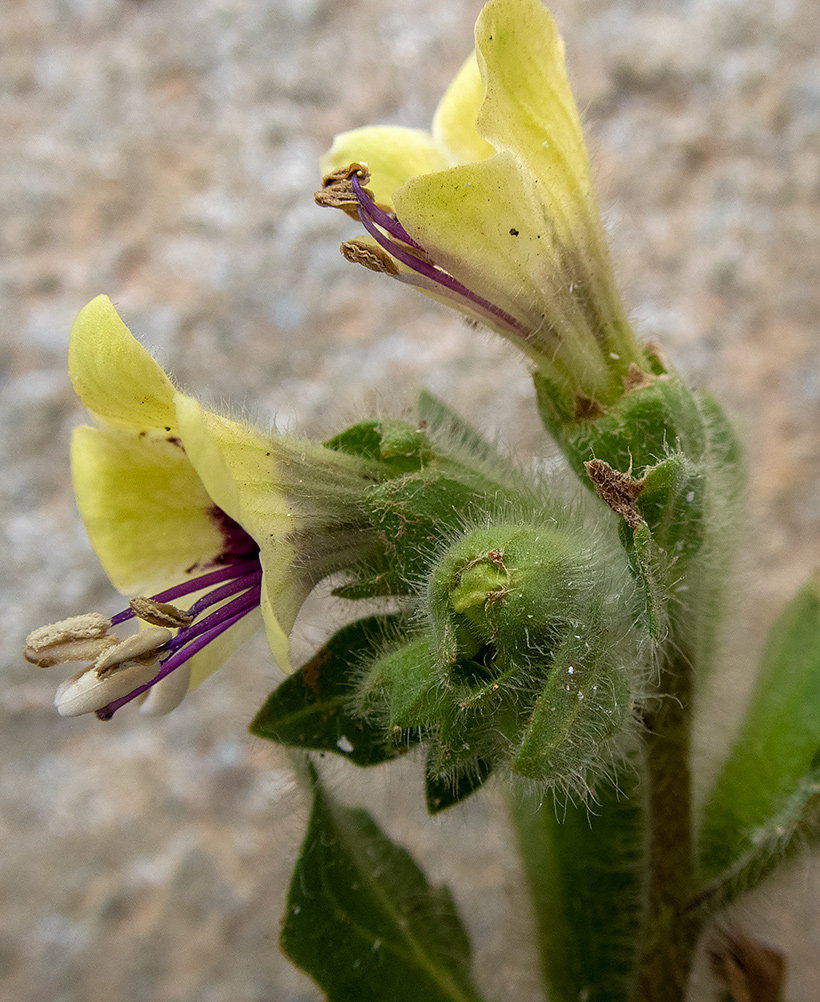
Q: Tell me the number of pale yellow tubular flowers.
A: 2